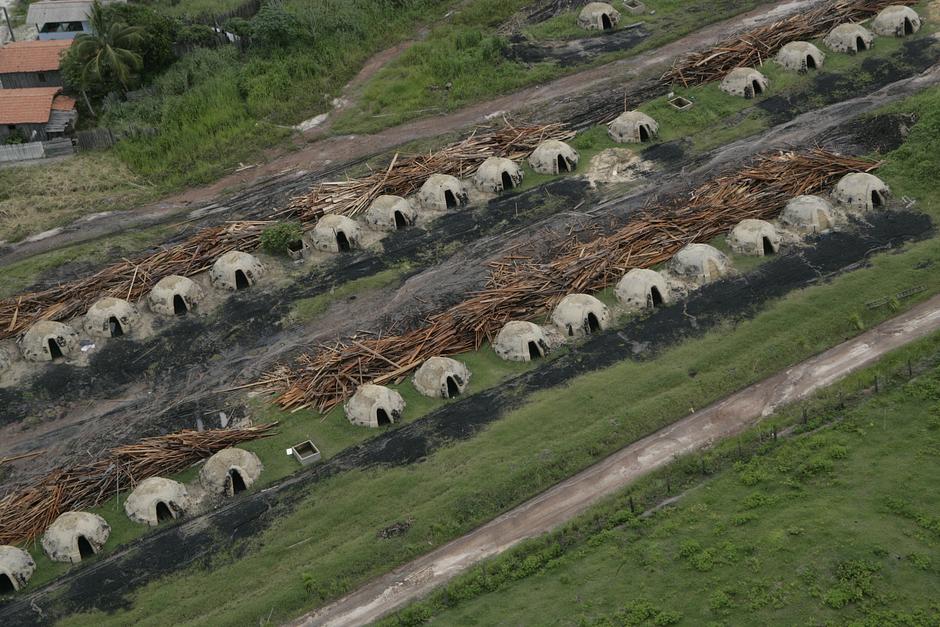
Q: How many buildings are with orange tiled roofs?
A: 2